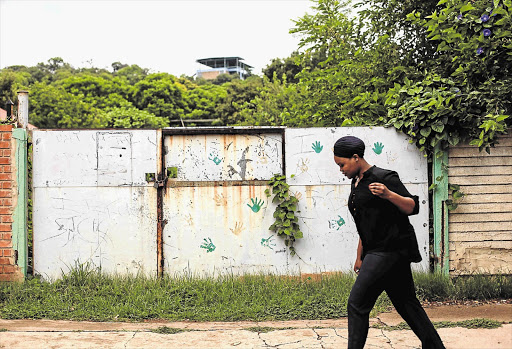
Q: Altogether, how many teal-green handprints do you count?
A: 7